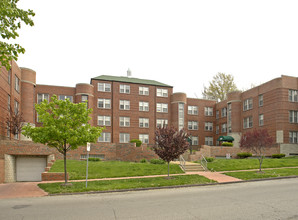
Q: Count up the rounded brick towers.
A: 4